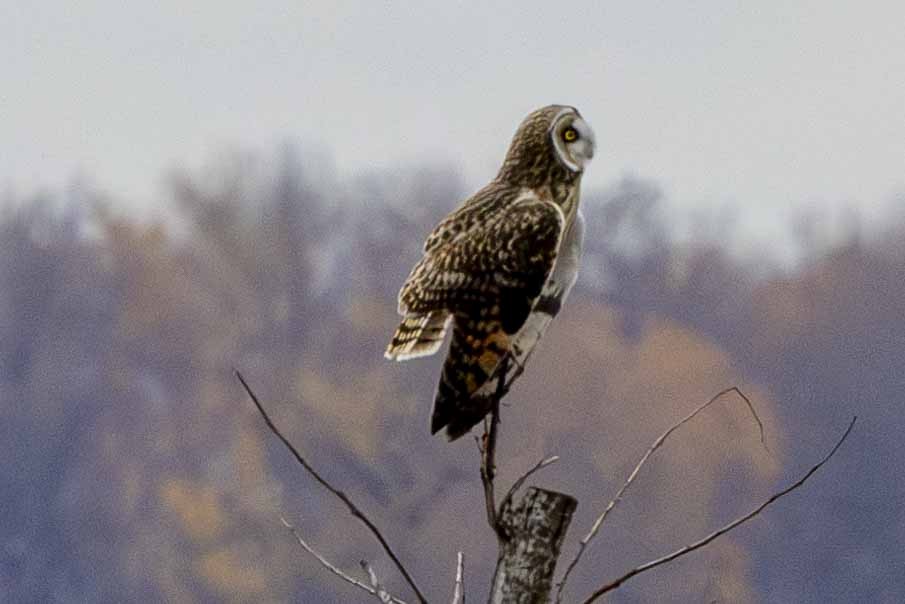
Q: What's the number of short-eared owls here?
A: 1